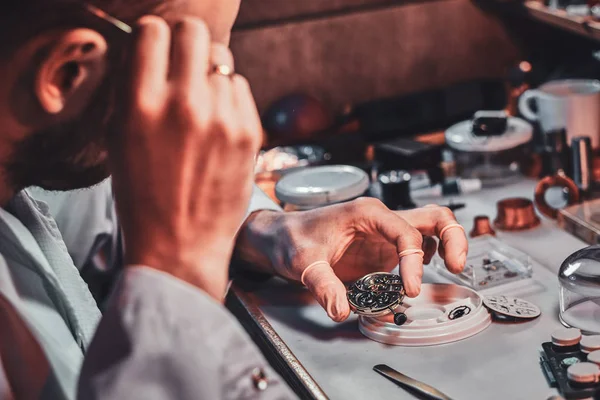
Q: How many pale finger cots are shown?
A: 3